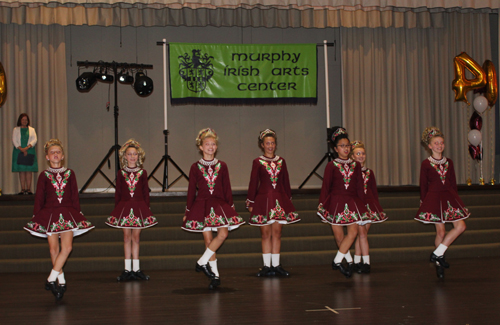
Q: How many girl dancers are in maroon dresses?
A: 7